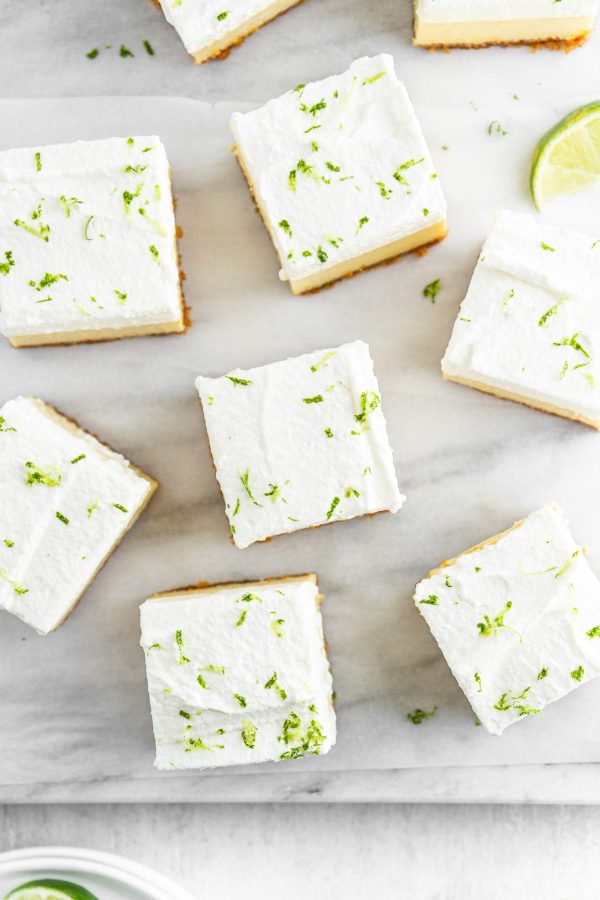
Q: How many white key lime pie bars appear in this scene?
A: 9